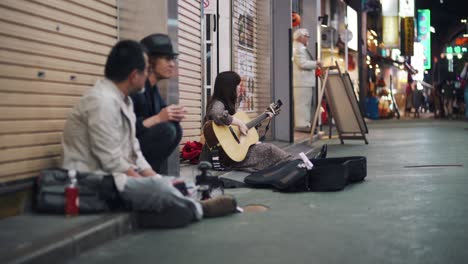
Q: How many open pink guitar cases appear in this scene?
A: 0